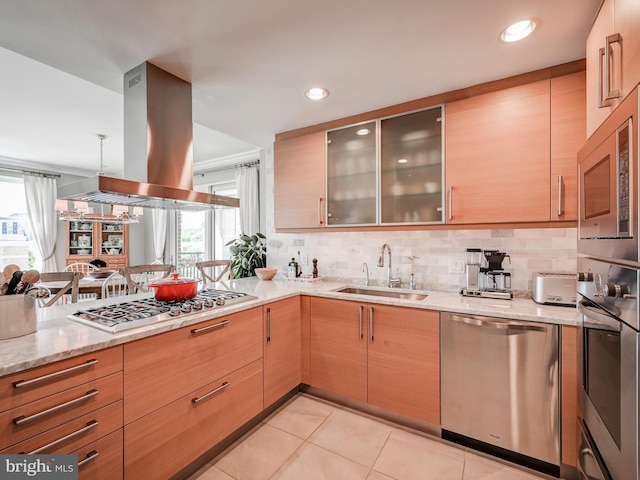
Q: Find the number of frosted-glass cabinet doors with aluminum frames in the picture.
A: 2